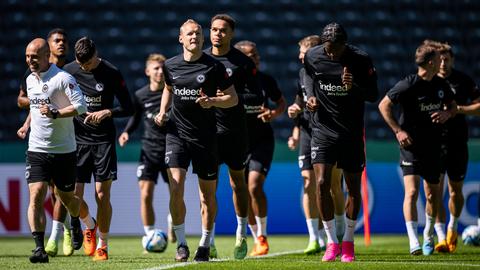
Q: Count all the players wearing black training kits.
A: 10